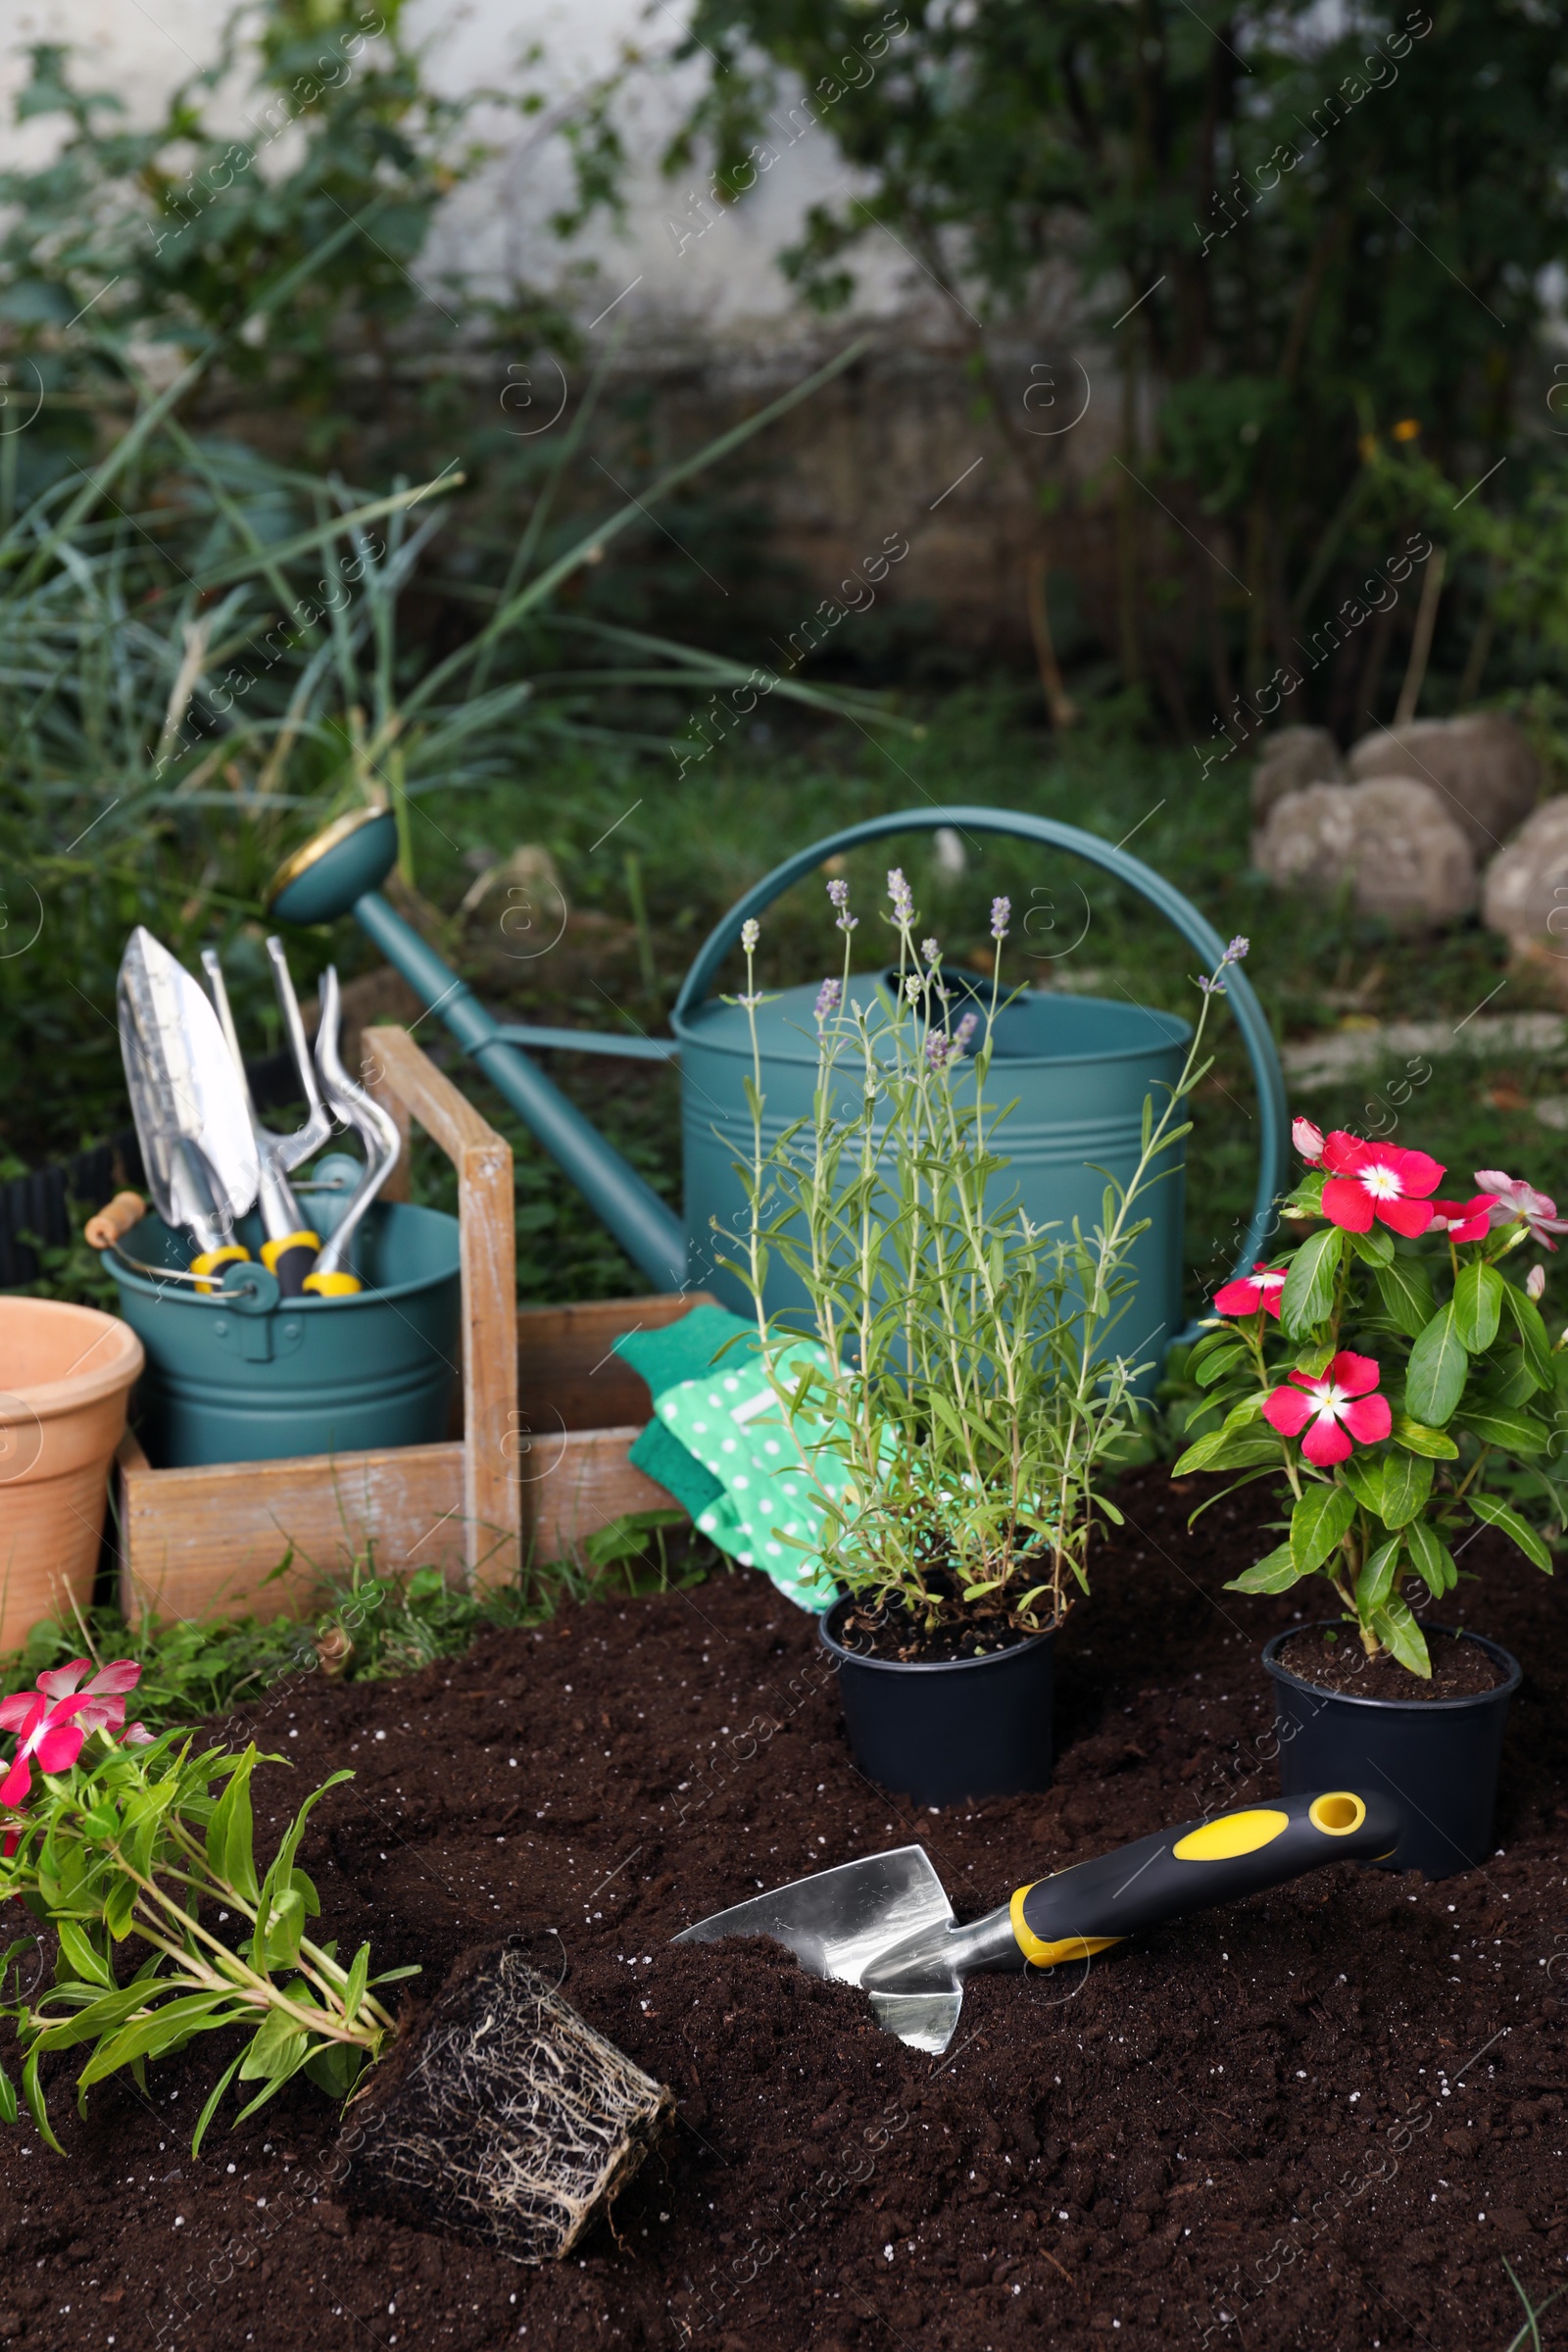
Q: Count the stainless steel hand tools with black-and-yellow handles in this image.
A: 4